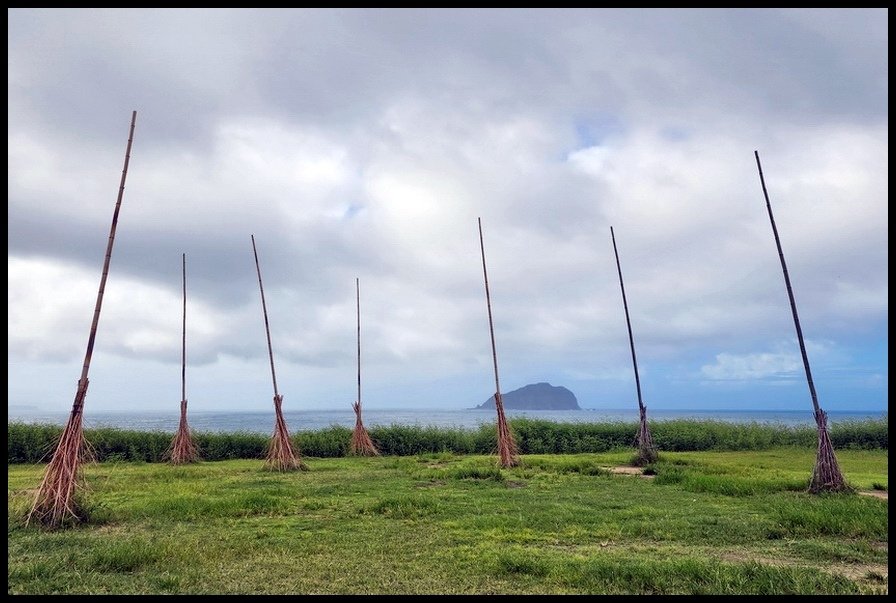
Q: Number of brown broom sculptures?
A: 7